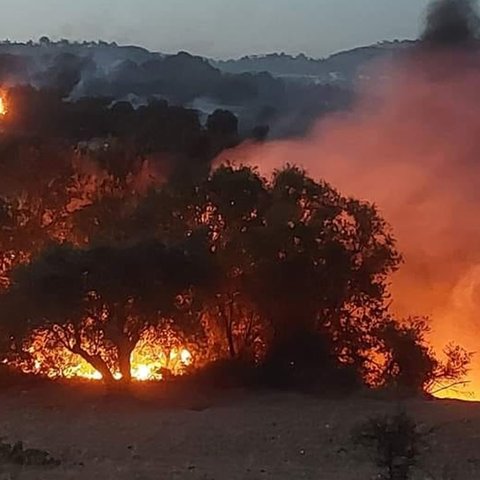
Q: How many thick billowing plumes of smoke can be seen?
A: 1